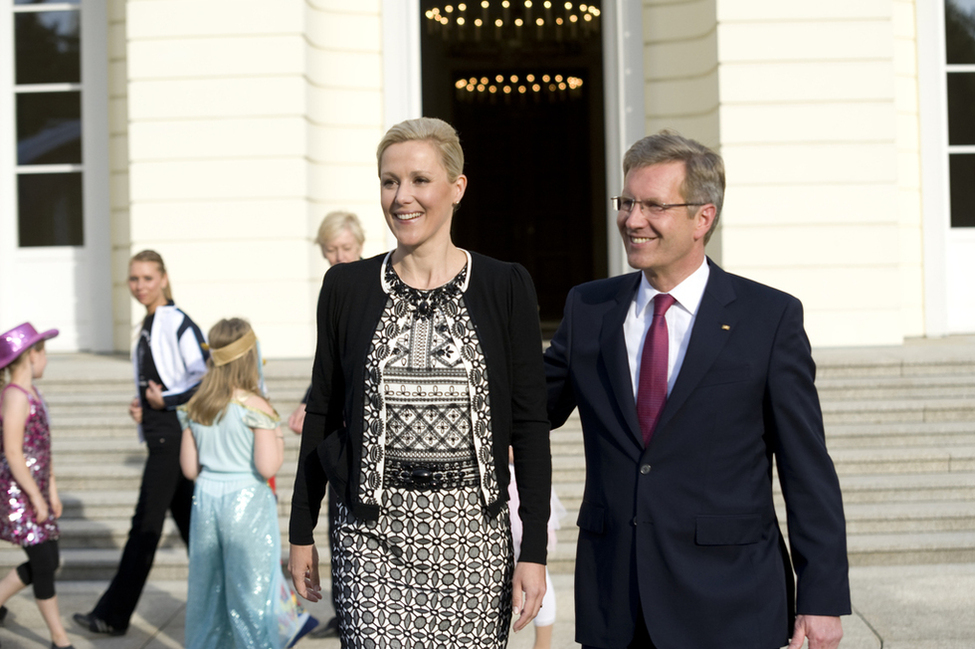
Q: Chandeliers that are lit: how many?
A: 2